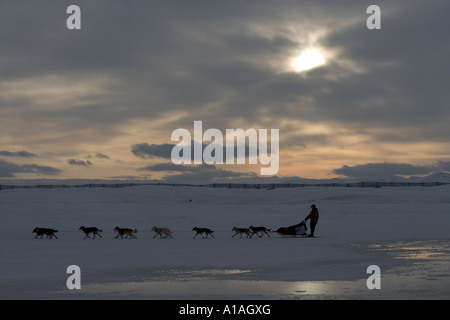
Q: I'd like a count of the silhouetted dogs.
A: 7